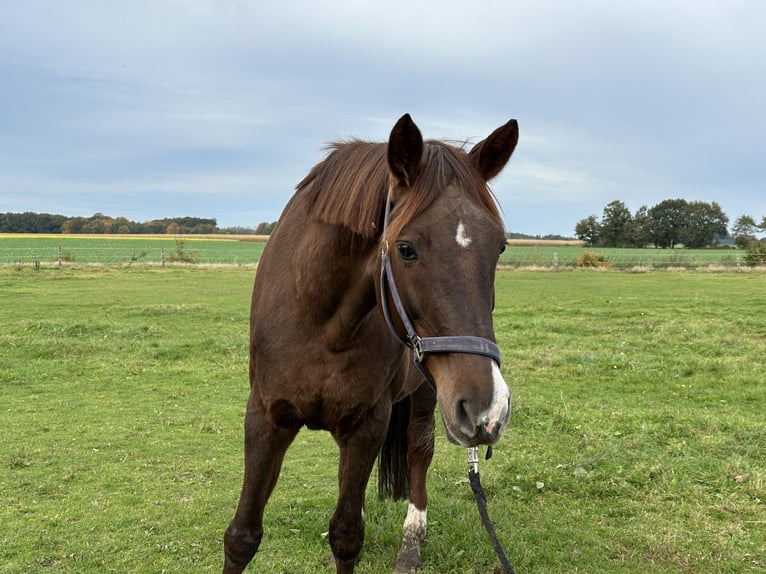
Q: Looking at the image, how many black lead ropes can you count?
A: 1